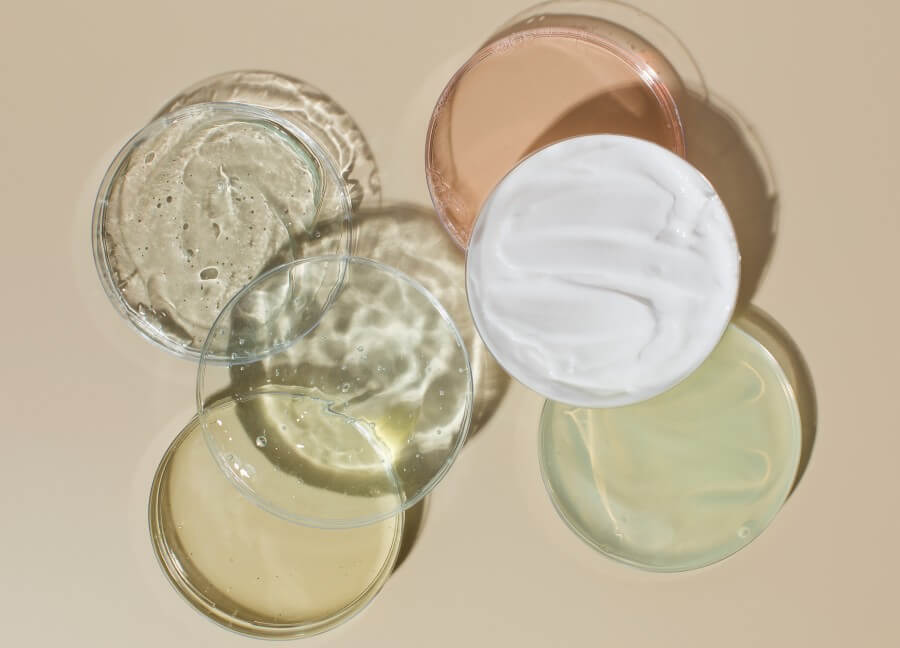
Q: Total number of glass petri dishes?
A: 6